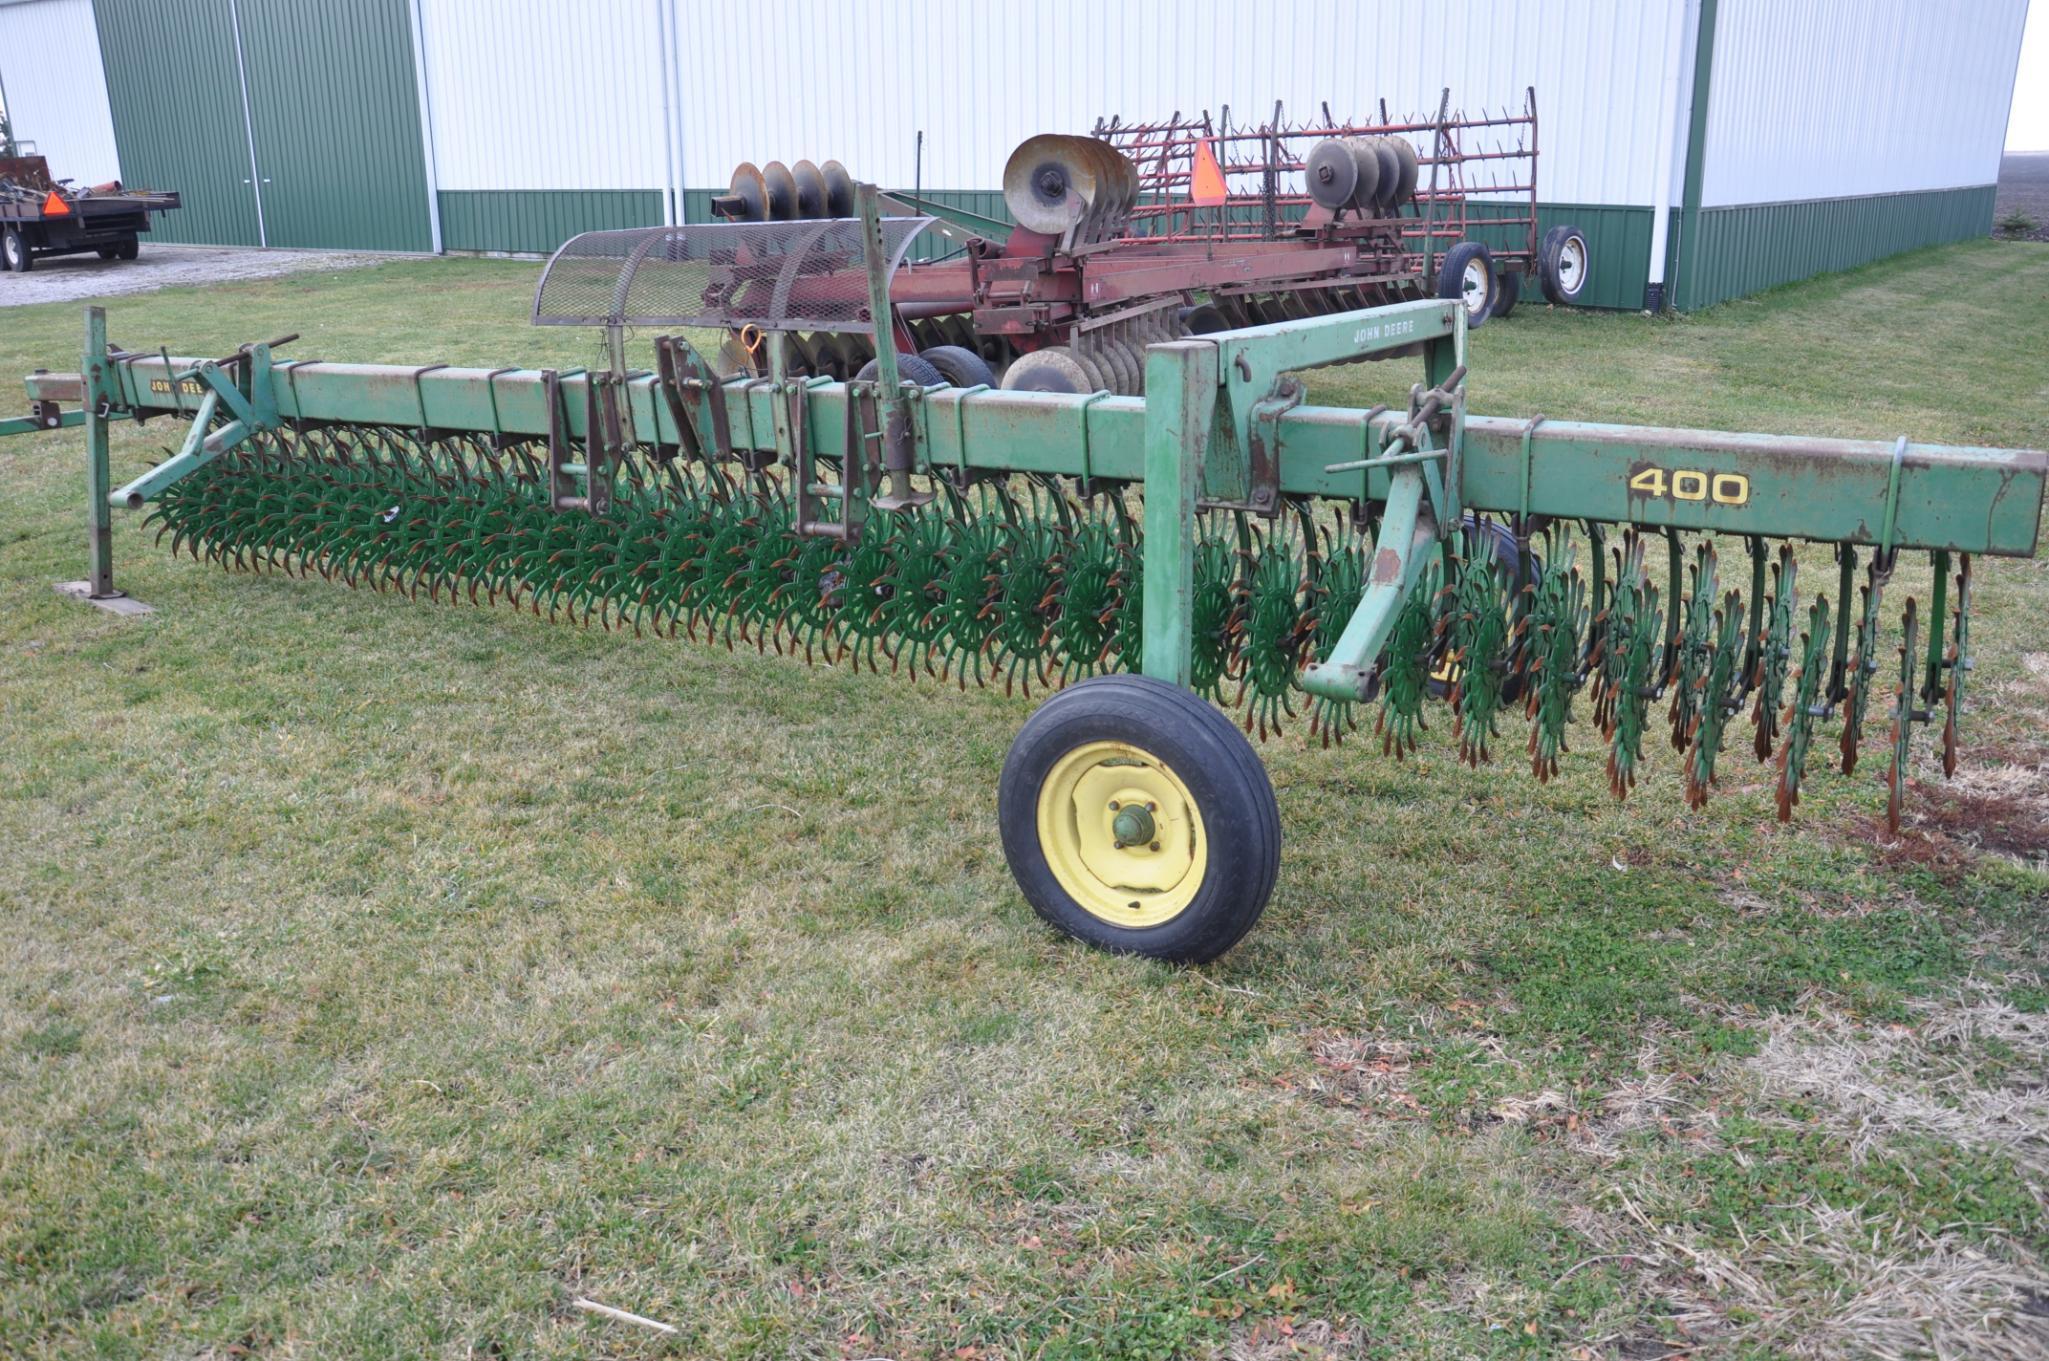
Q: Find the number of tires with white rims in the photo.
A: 3